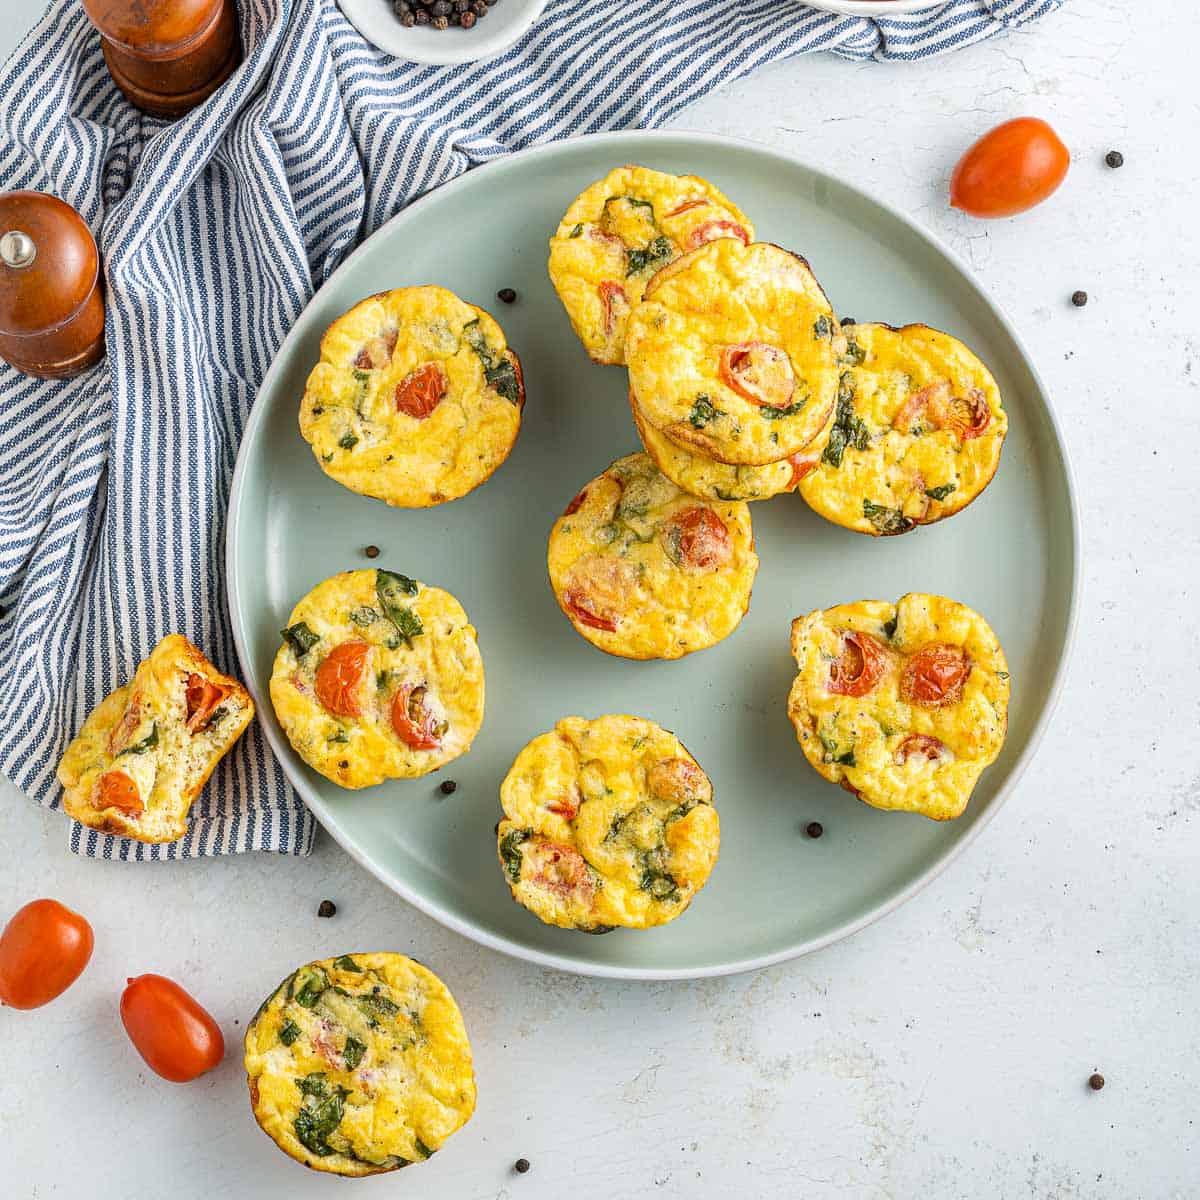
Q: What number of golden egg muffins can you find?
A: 11